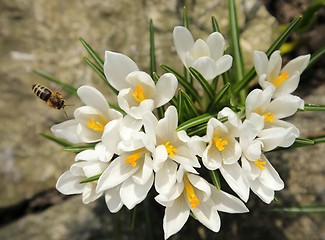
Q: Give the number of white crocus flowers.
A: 11